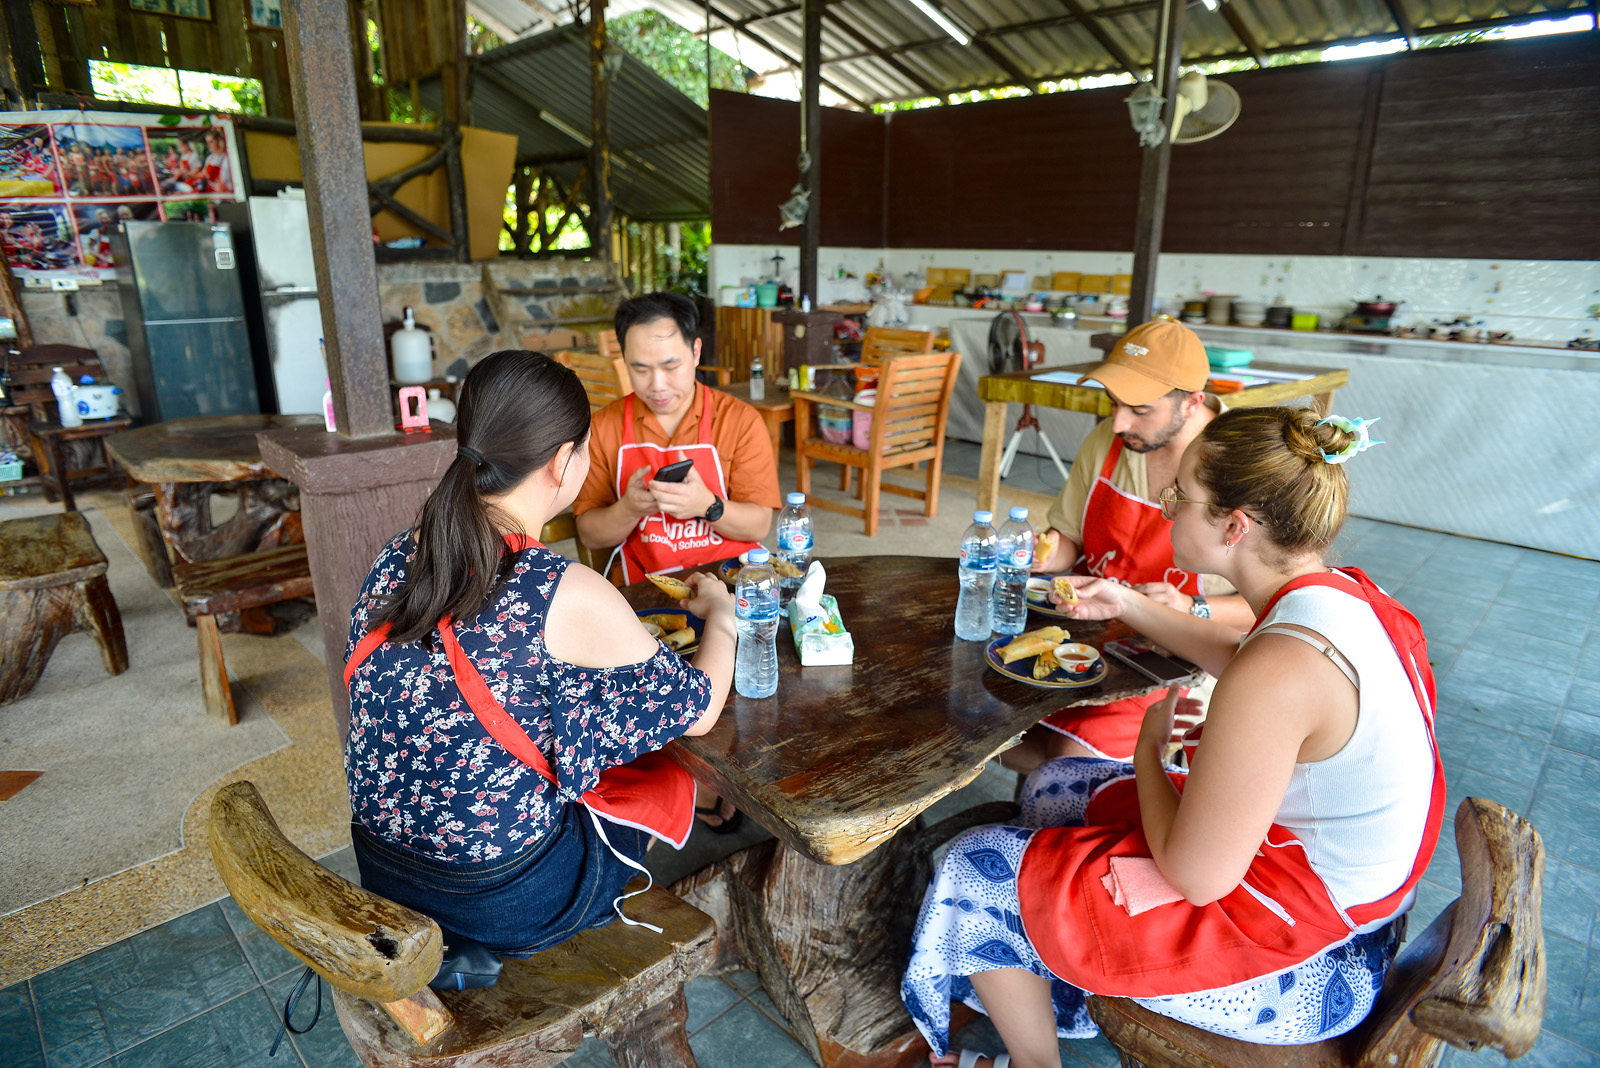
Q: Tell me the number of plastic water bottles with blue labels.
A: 4